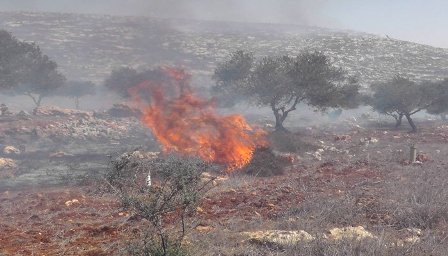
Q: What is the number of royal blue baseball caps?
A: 0